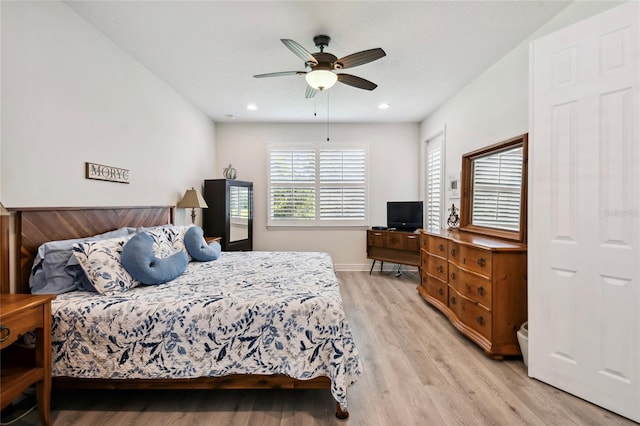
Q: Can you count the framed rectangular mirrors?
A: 2